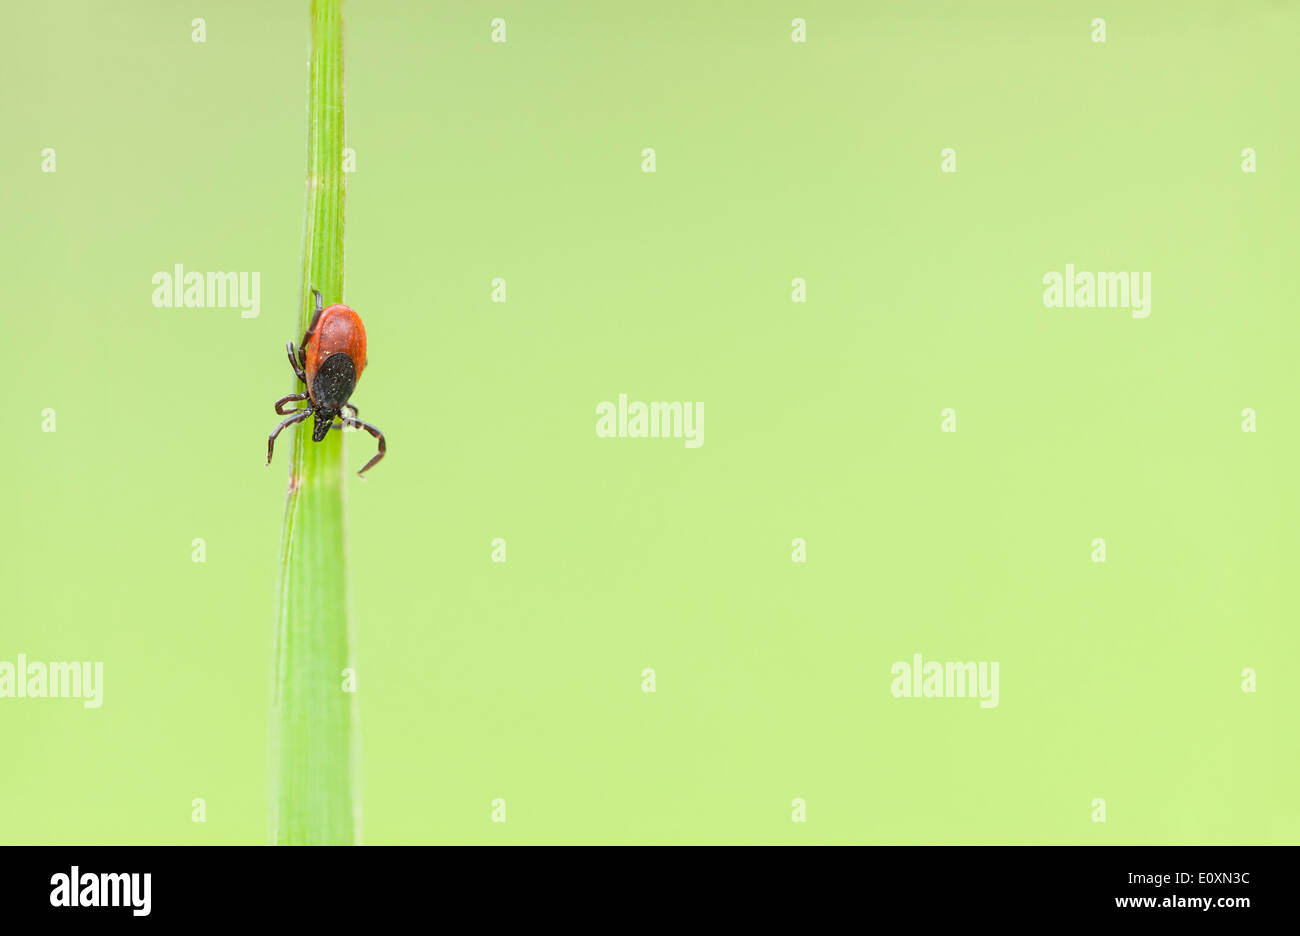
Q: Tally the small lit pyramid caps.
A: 0